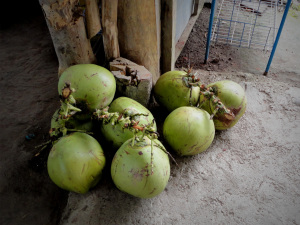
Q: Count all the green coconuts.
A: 8